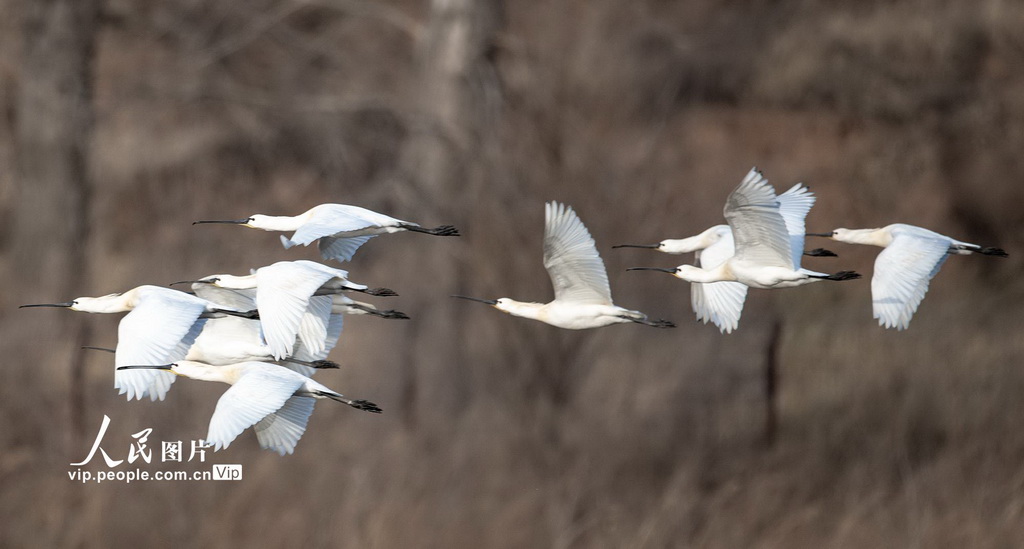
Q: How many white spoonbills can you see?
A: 10